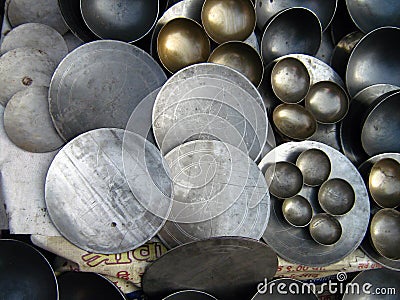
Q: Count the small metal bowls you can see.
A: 13